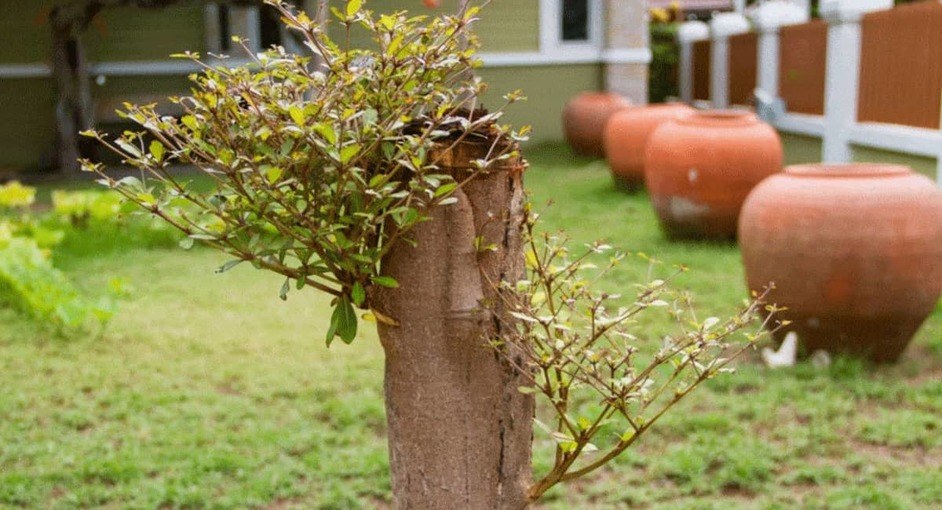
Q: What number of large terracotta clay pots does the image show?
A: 4